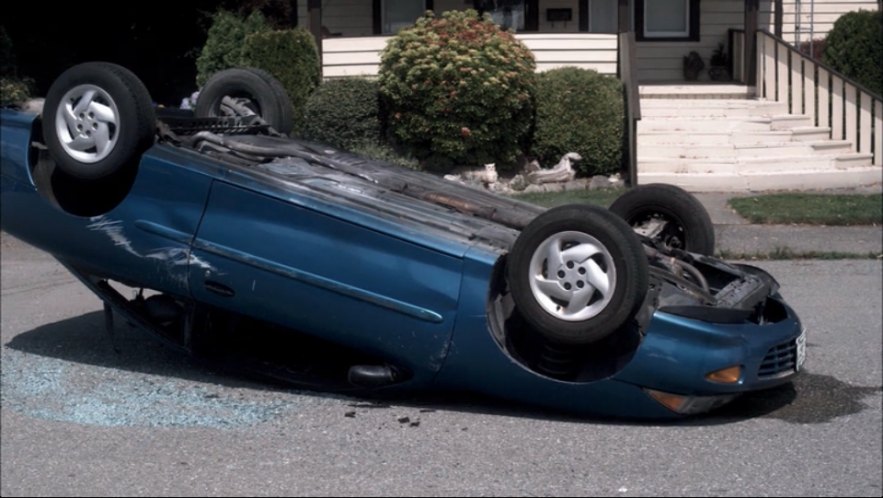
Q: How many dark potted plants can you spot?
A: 2